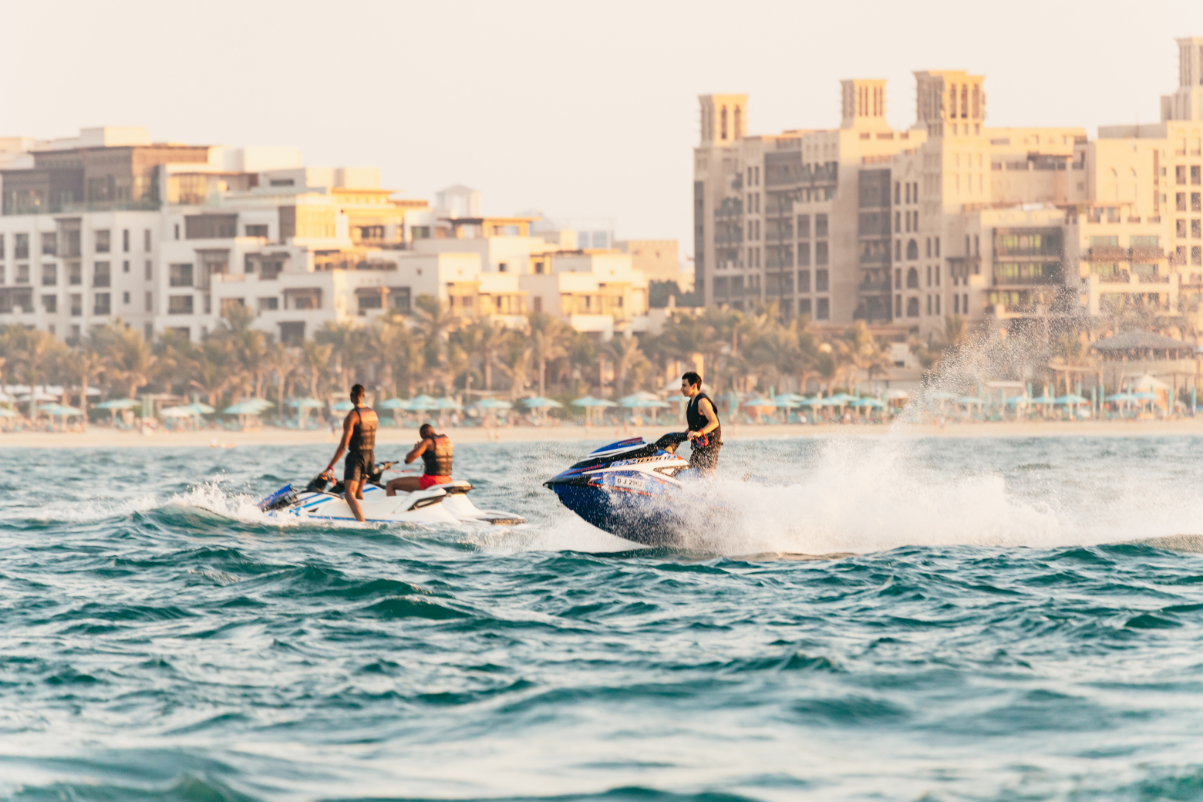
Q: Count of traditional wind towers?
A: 4